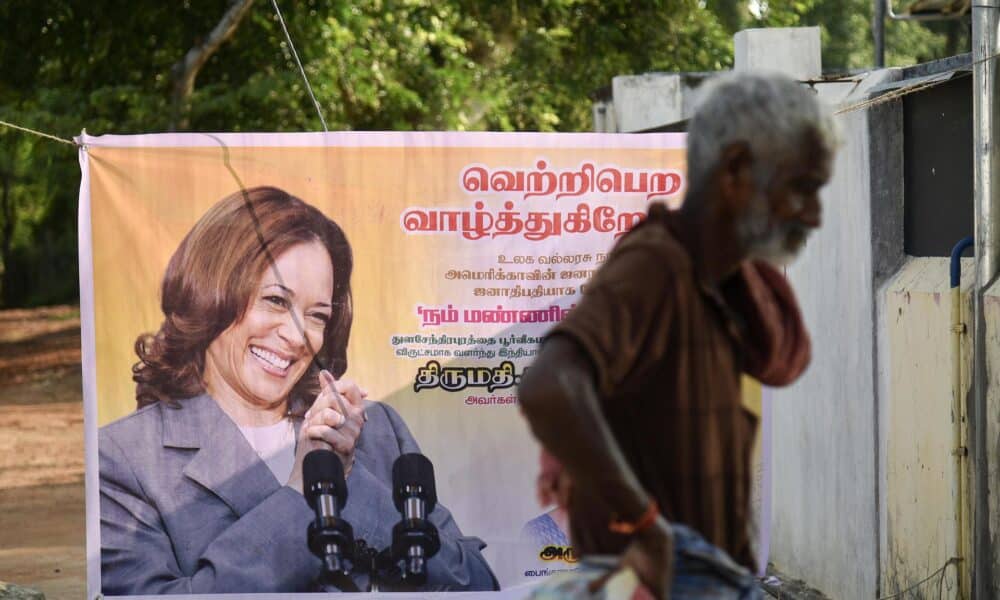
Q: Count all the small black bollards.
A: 0